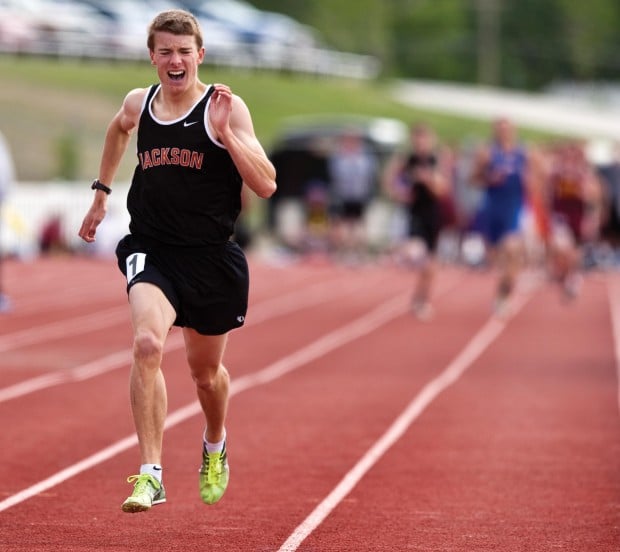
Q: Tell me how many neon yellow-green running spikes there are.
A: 2